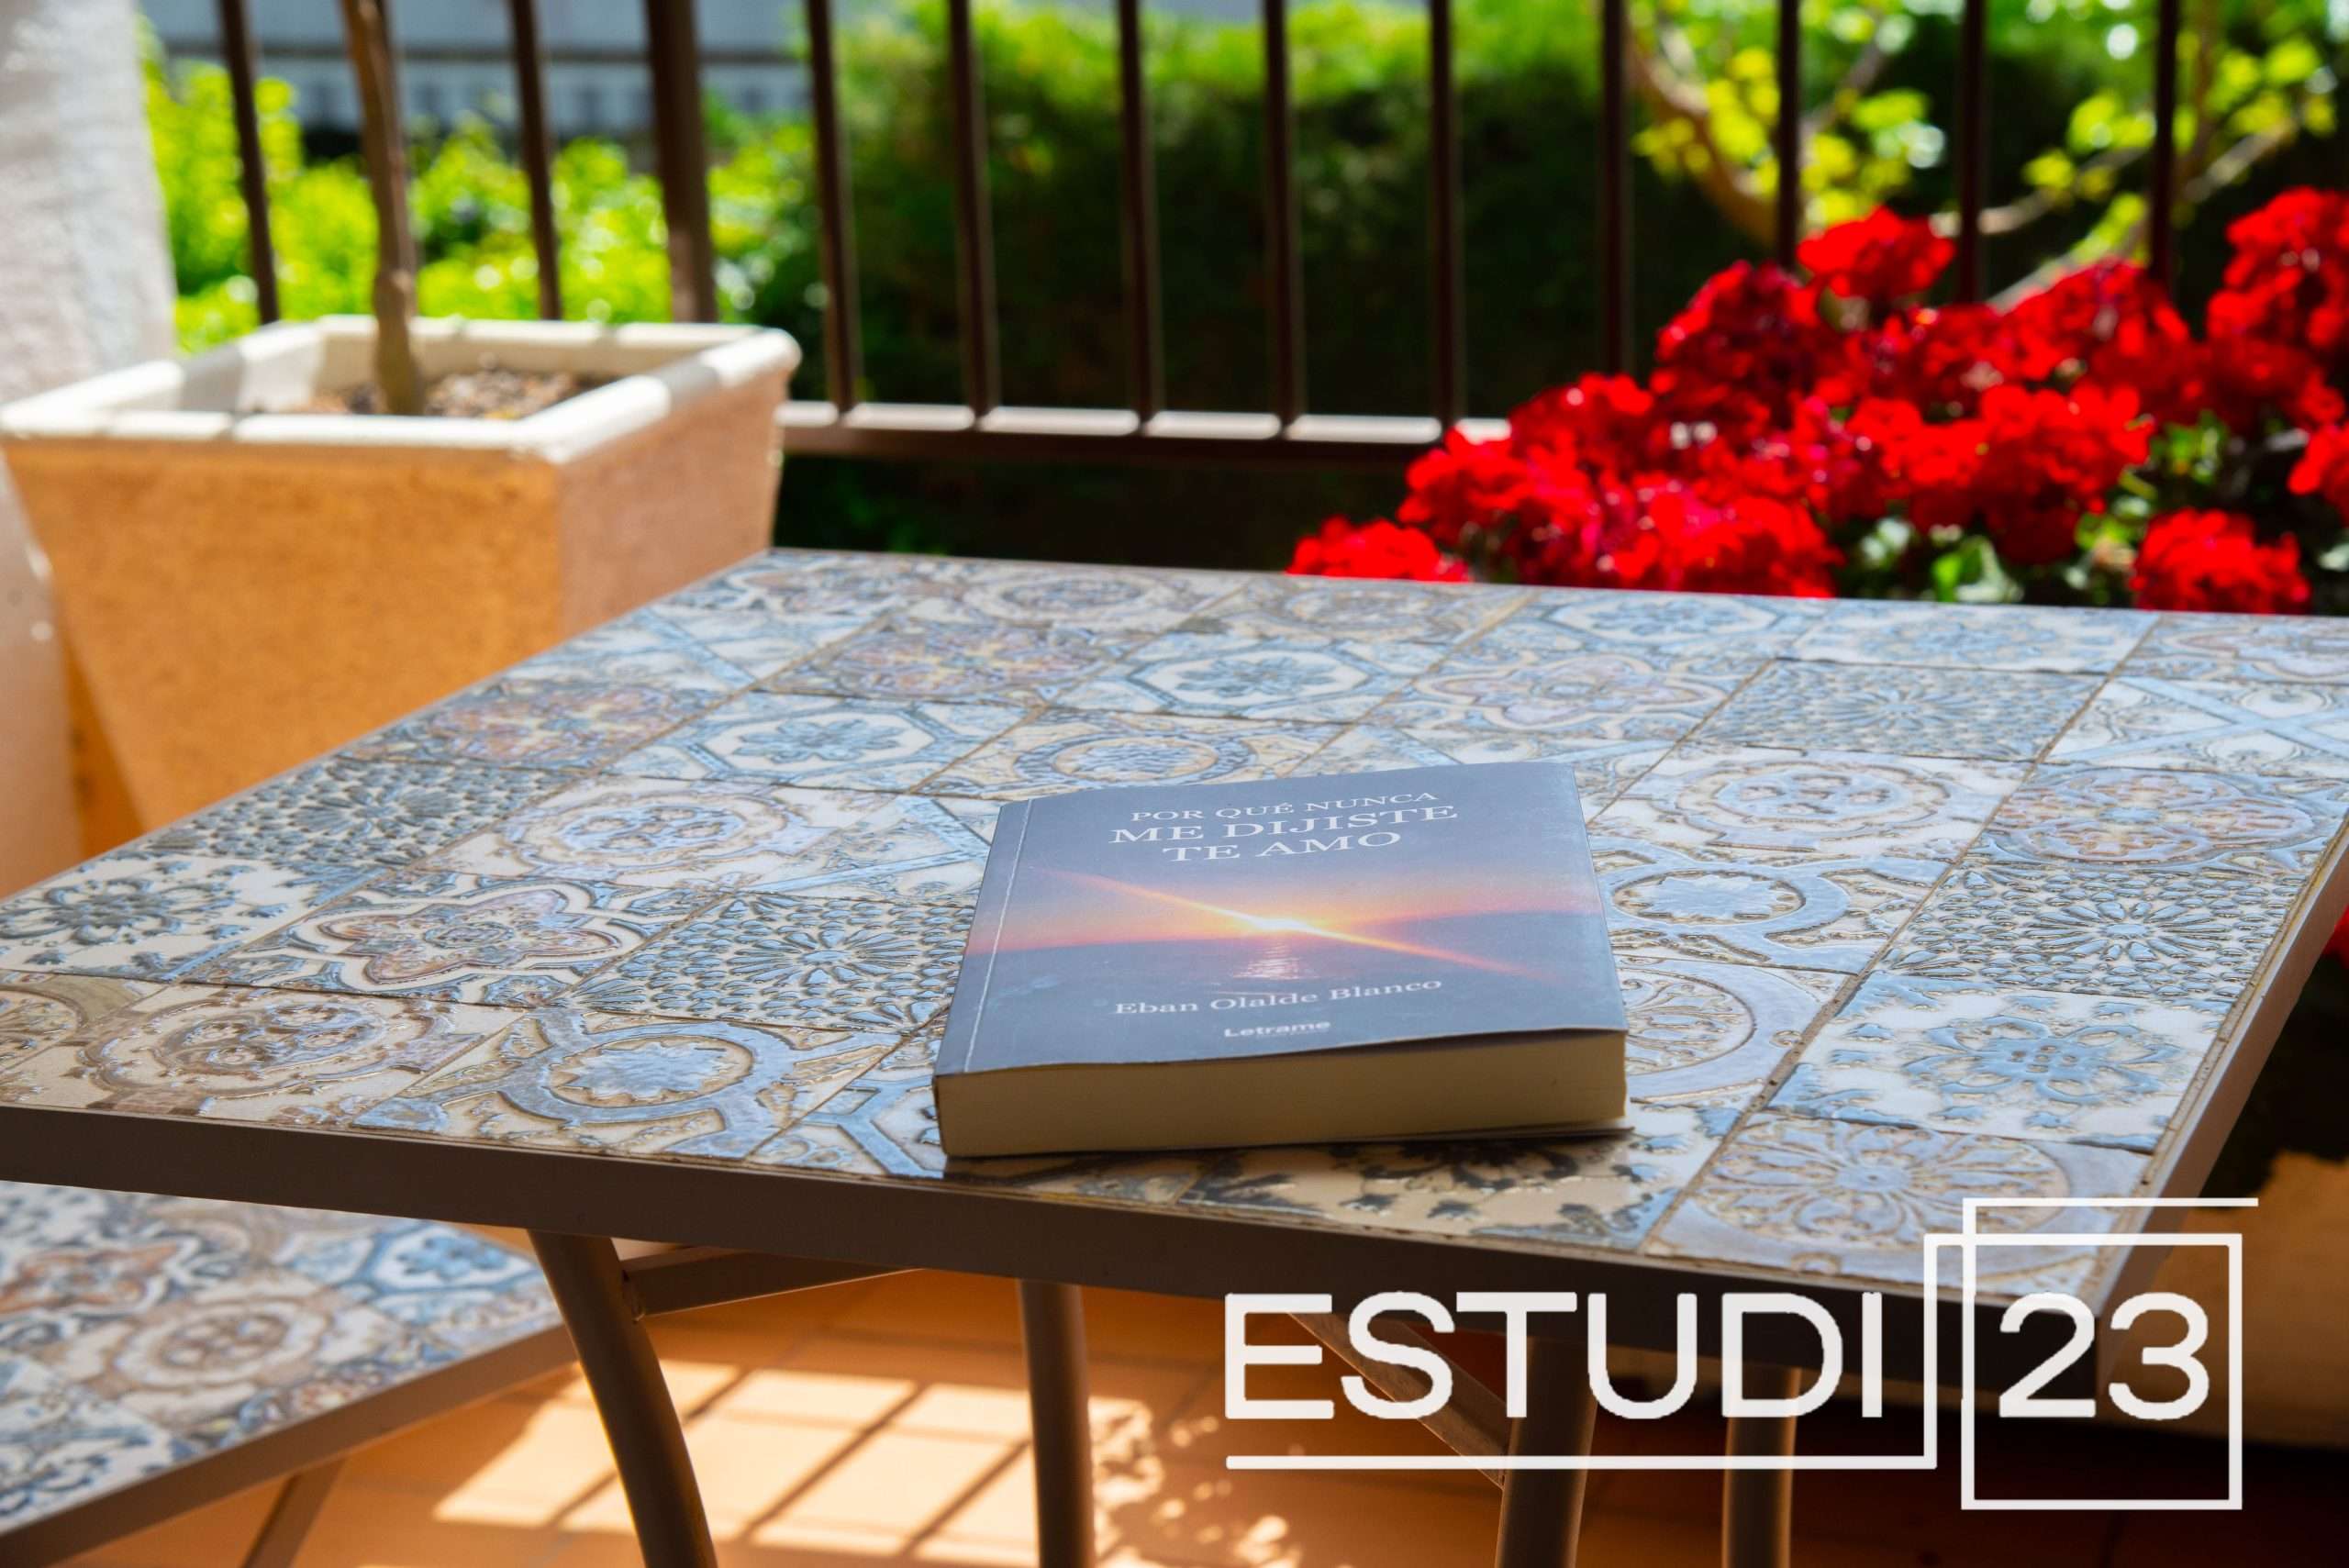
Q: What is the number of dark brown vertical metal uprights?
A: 12